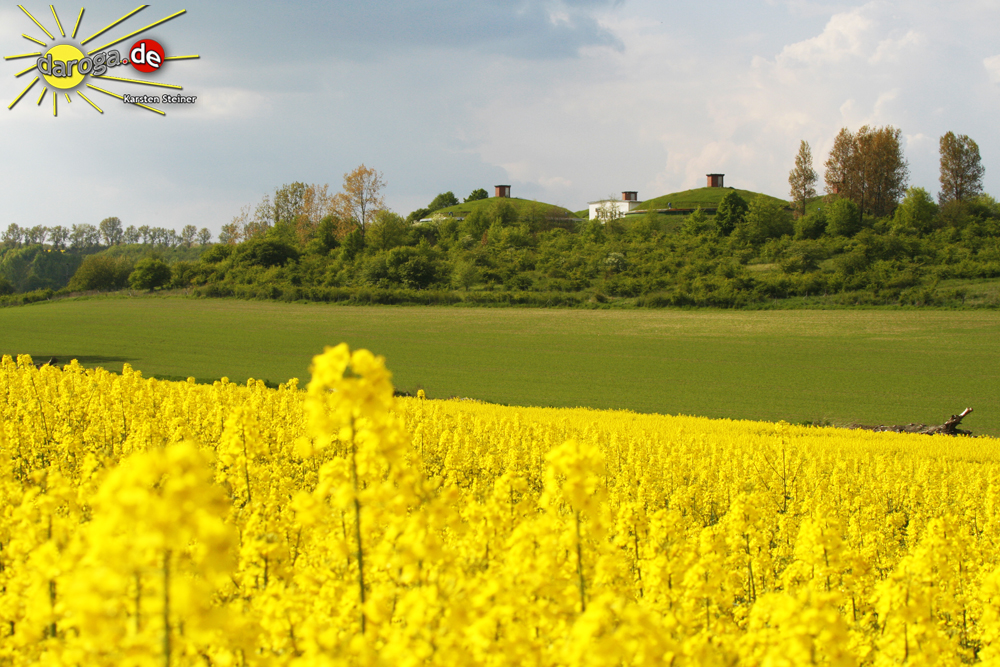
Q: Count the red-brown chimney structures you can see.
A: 3